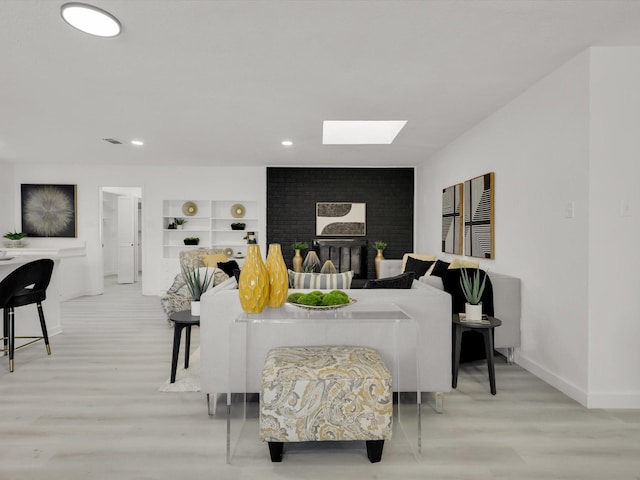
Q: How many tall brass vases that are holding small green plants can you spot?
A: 2